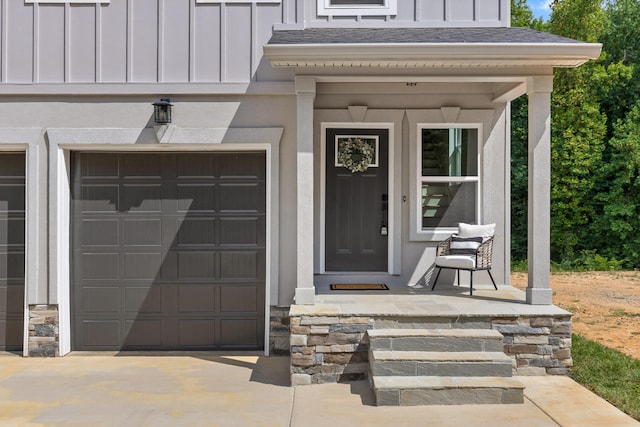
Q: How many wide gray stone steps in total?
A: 3